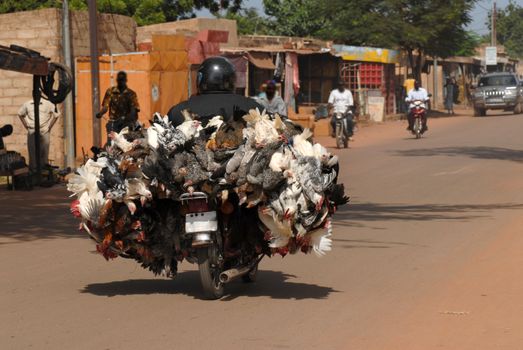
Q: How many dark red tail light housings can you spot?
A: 1